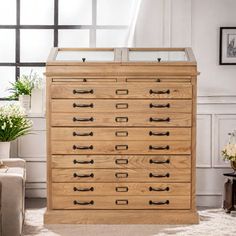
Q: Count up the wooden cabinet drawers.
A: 9